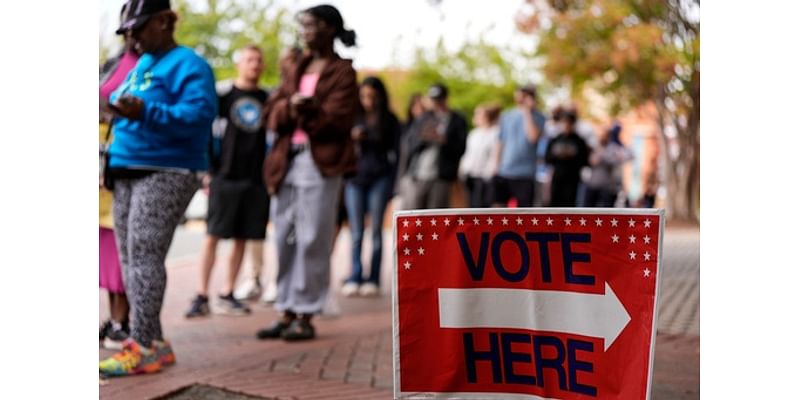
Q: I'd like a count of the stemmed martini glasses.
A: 0